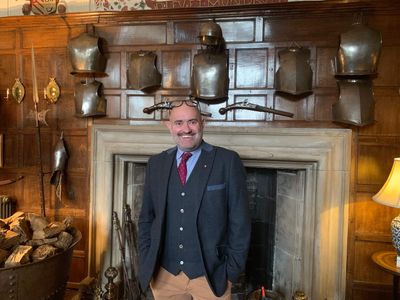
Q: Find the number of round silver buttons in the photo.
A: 5